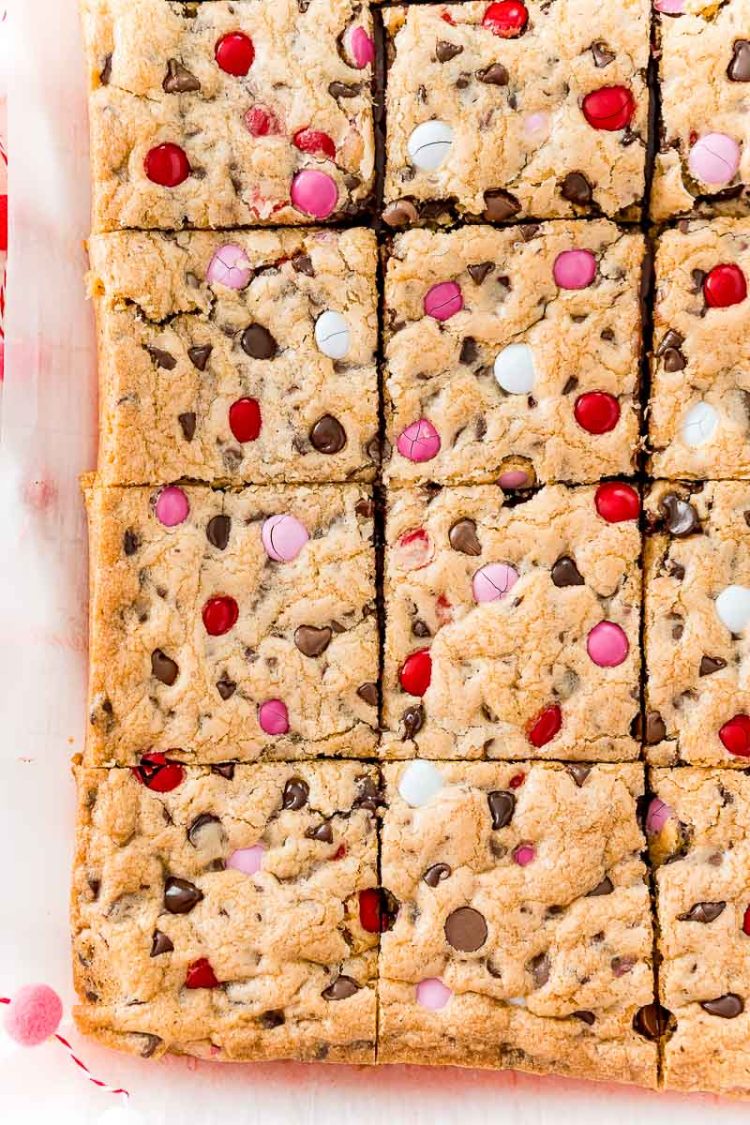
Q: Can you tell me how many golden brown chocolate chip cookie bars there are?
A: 12